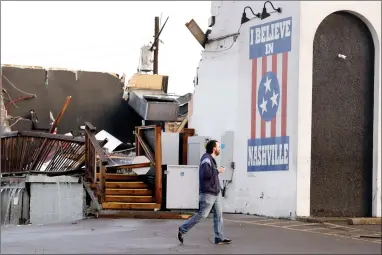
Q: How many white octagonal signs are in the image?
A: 1